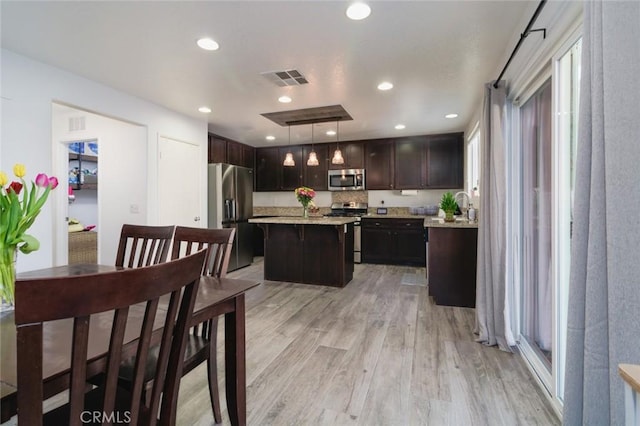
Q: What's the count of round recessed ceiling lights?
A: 9